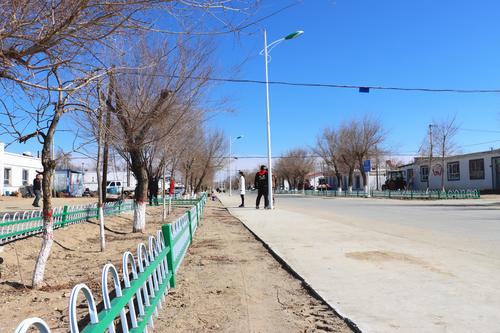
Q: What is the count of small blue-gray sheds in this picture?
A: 1